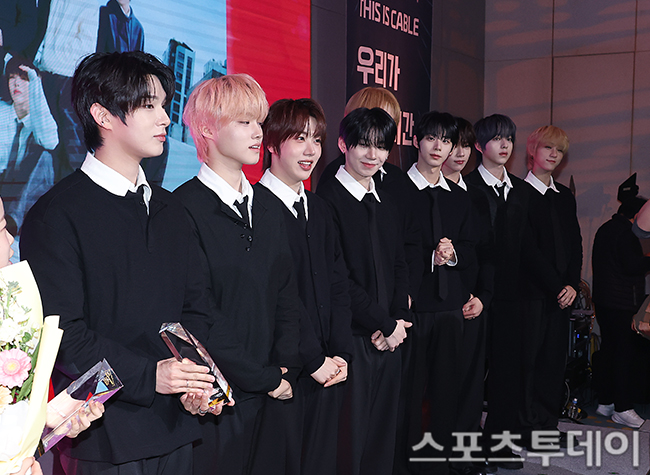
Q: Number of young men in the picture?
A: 9